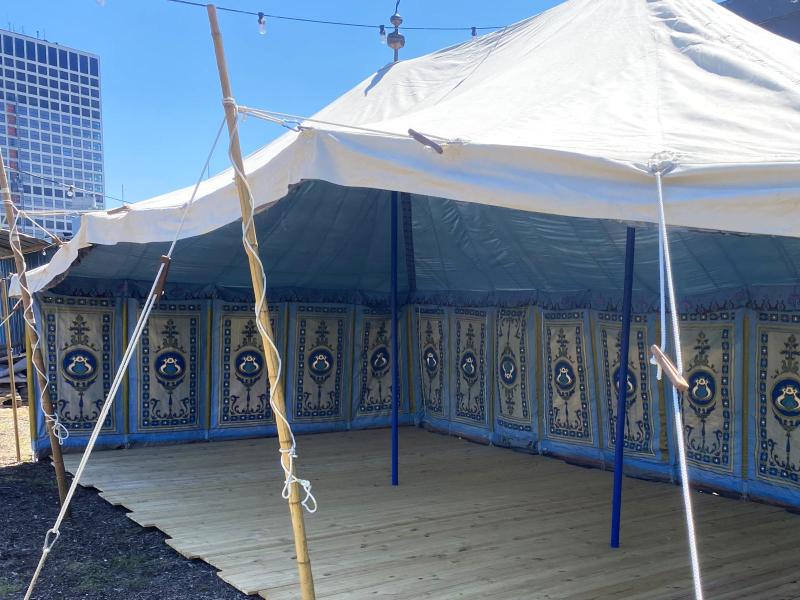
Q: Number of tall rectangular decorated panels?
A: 12